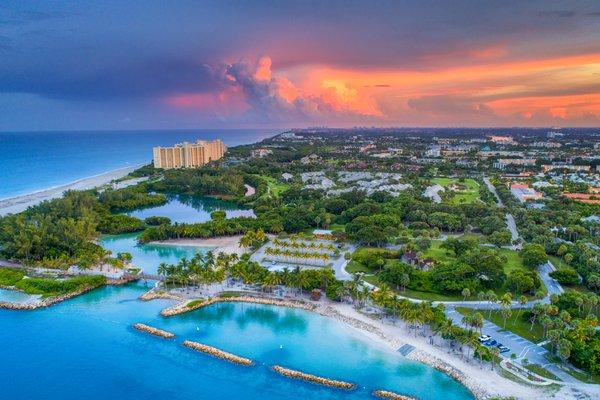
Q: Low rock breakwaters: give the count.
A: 4